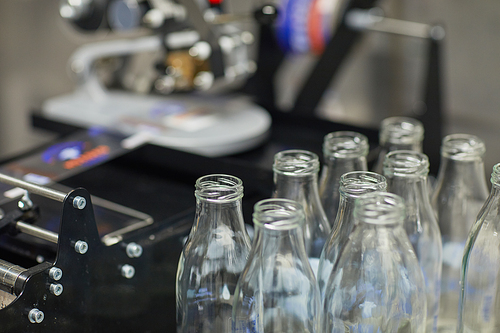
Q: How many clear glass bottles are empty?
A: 10